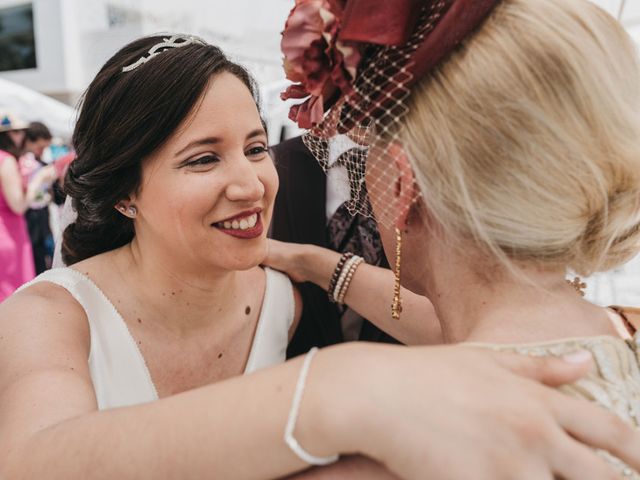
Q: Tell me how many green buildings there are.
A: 0